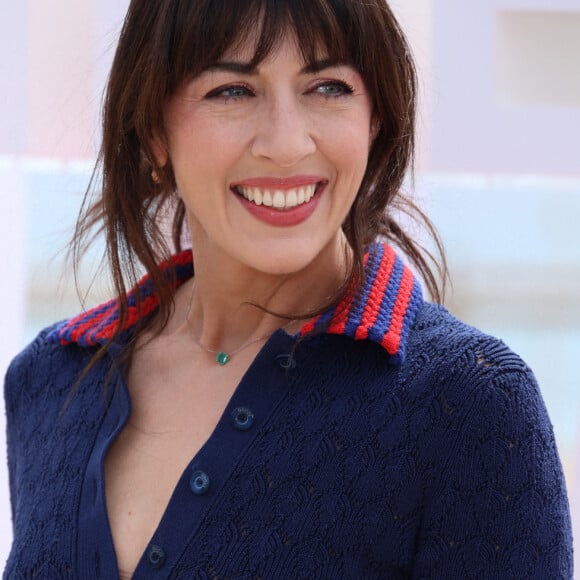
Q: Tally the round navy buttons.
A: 4